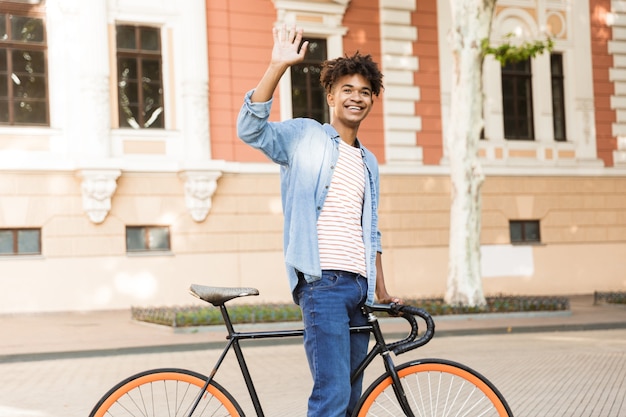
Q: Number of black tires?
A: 2